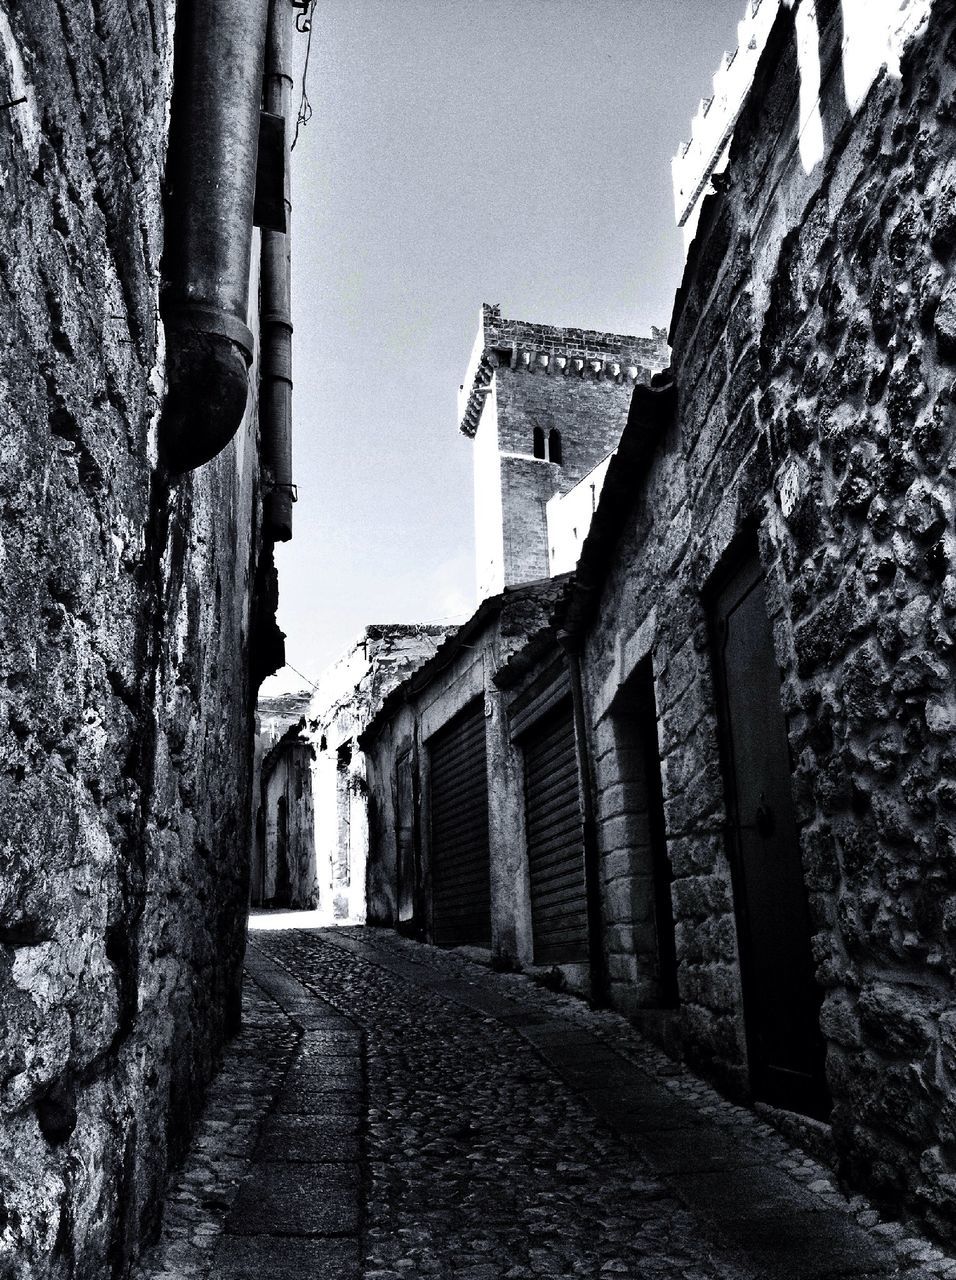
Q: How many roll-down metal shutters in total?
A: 2